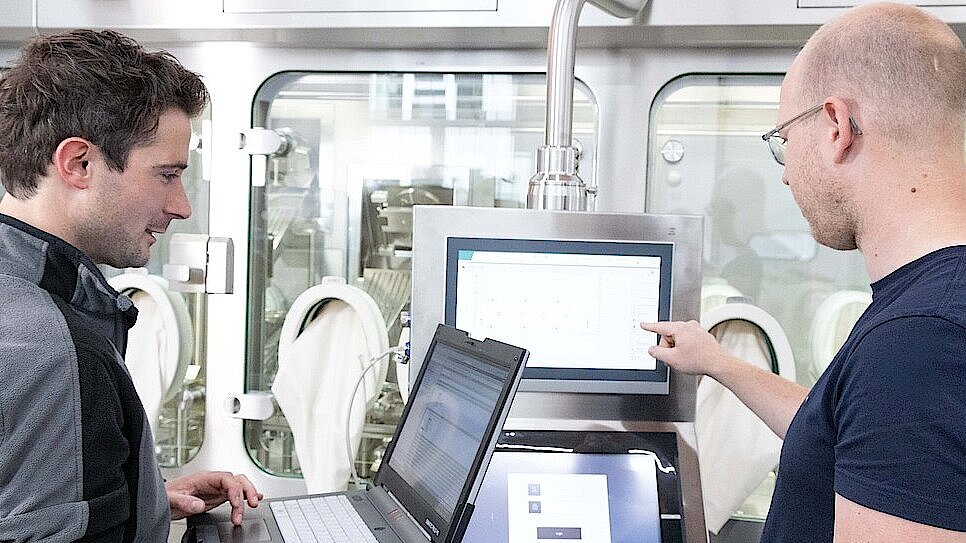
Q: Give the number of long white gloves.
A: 3